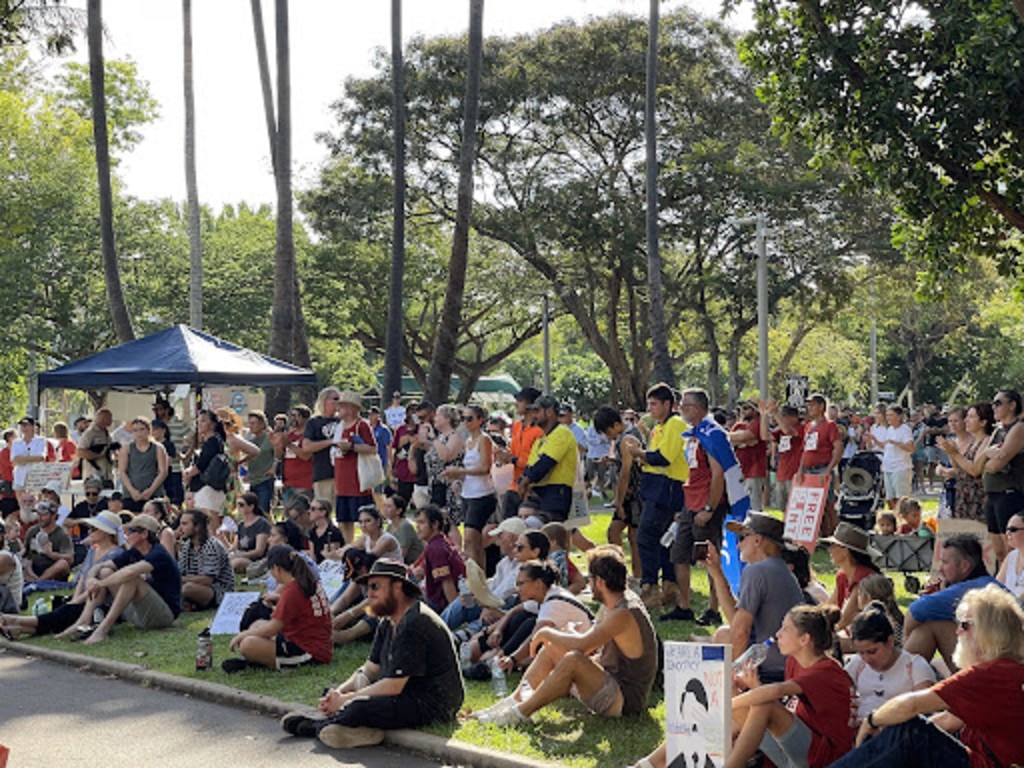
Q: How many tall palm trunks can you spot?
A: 7